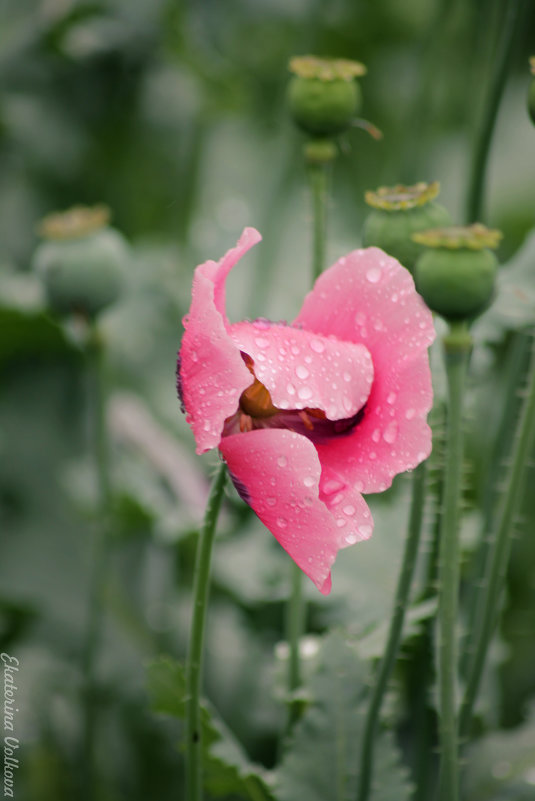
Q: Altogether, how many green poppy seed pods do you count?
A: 5